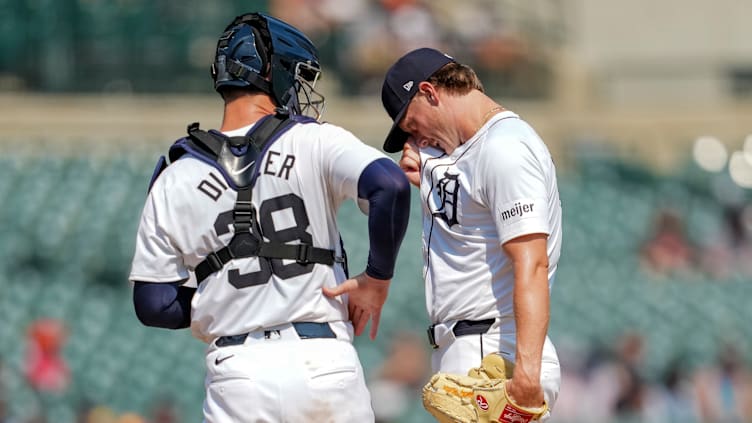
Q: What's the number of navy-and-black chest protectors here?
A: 1